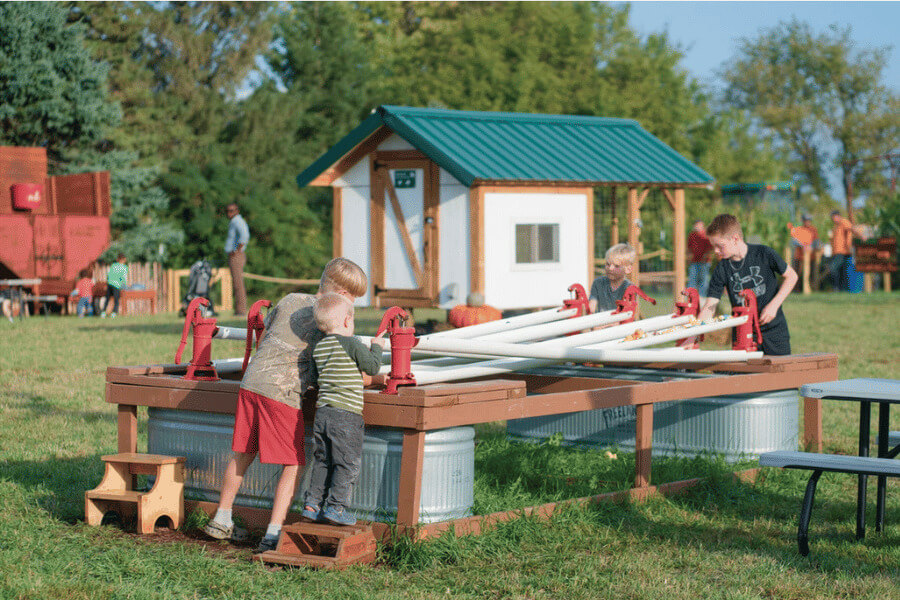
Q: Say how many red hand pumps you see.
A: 7